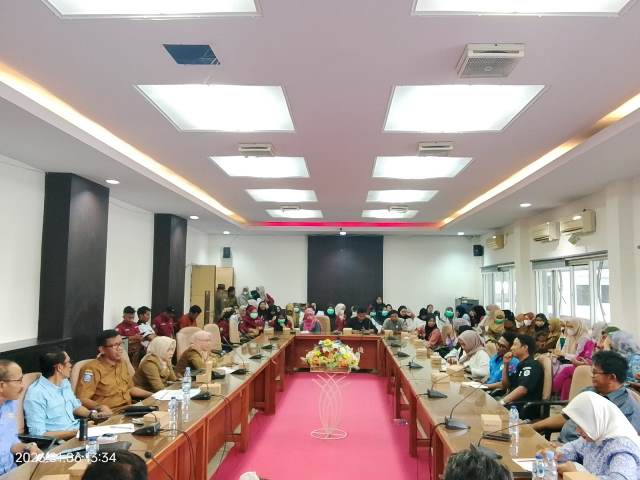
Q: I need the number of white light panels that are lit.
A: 10